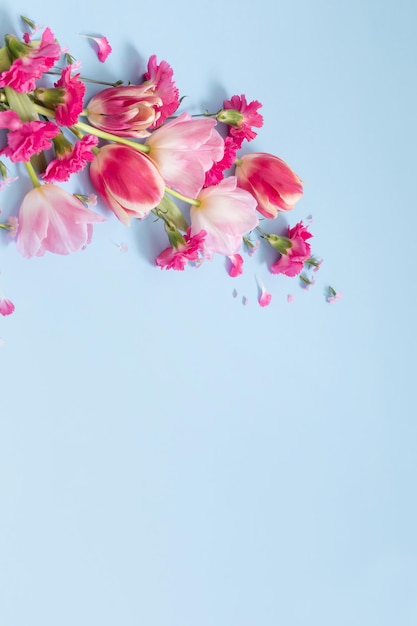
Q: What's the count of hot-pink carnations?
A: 9